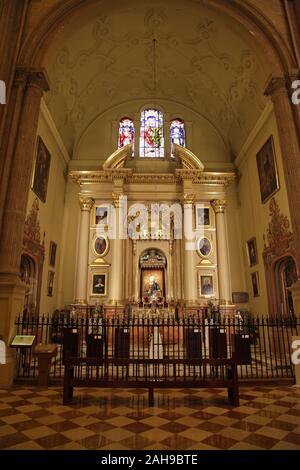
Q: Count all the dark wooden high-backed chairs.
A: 6